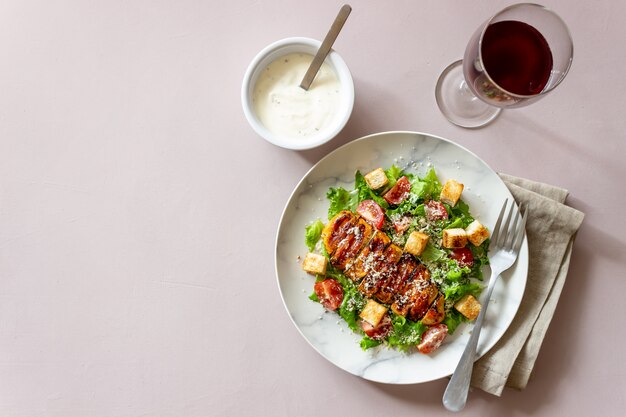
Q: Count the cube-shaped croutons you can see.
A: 8